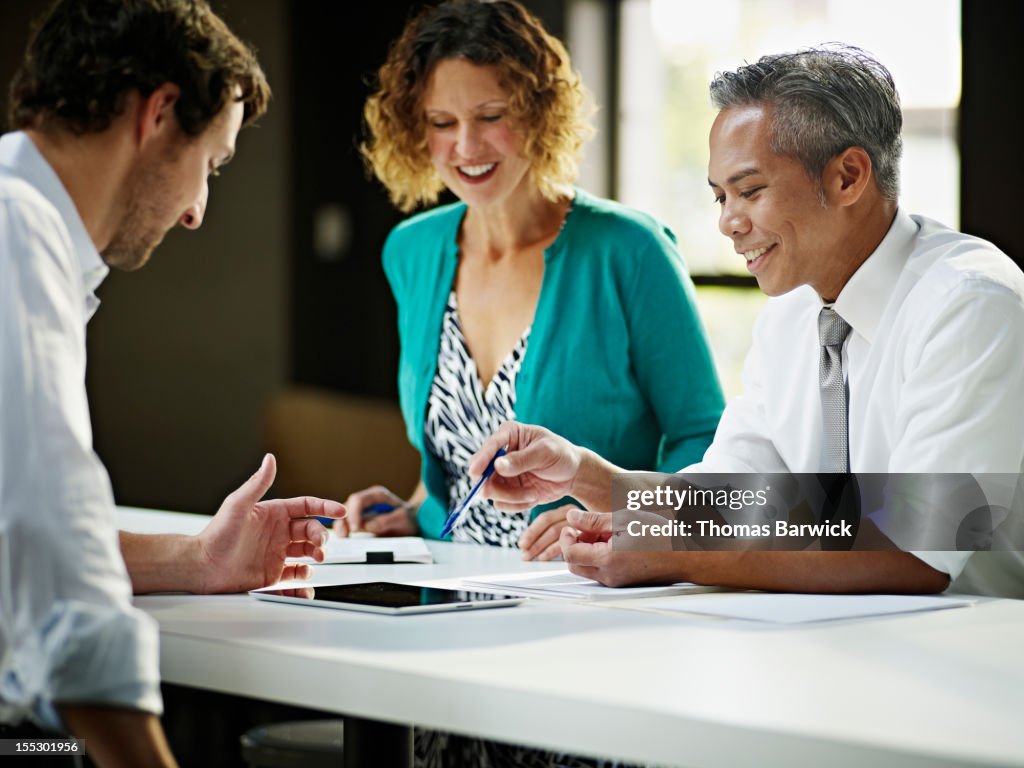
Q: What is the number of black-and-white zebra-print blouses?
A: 1